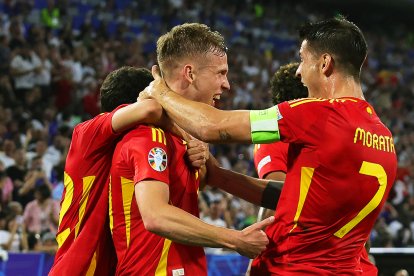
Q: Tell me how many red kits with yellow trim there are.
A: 4